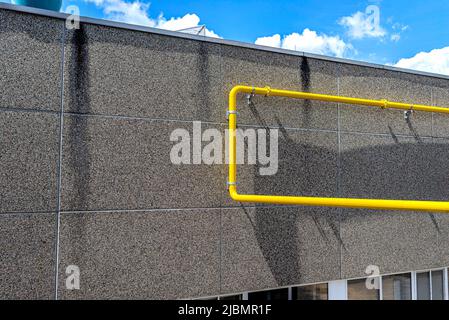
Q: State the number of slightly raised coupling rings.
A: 2